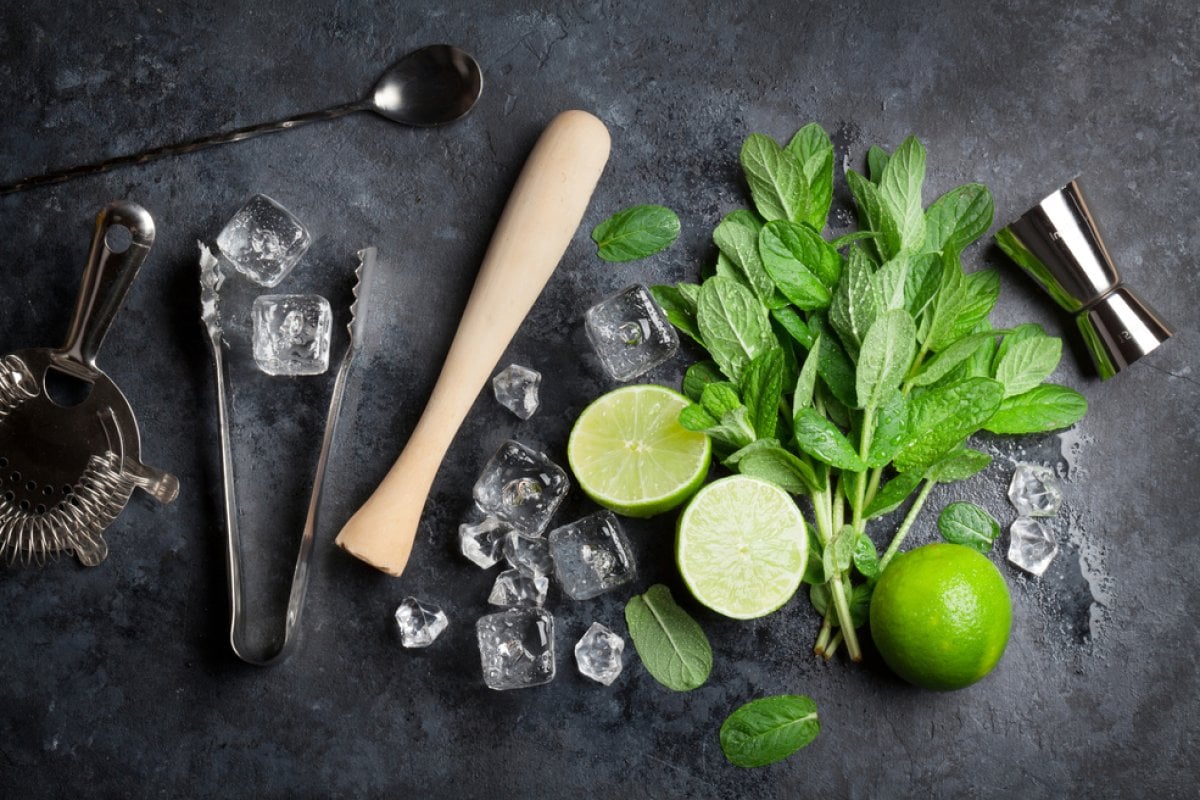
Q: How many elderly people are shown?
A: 0